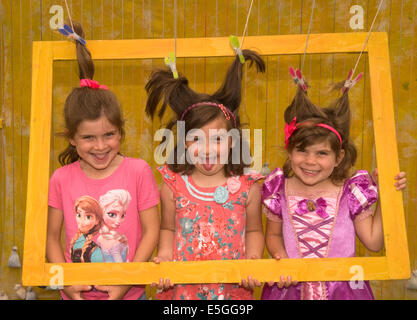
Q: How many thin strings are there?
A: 5